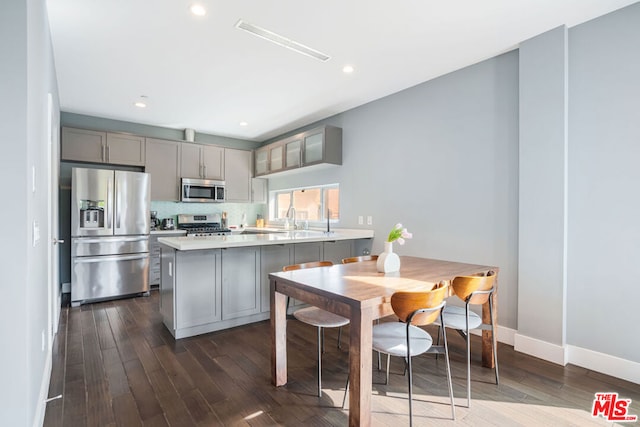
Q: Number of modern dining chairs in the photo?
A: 4